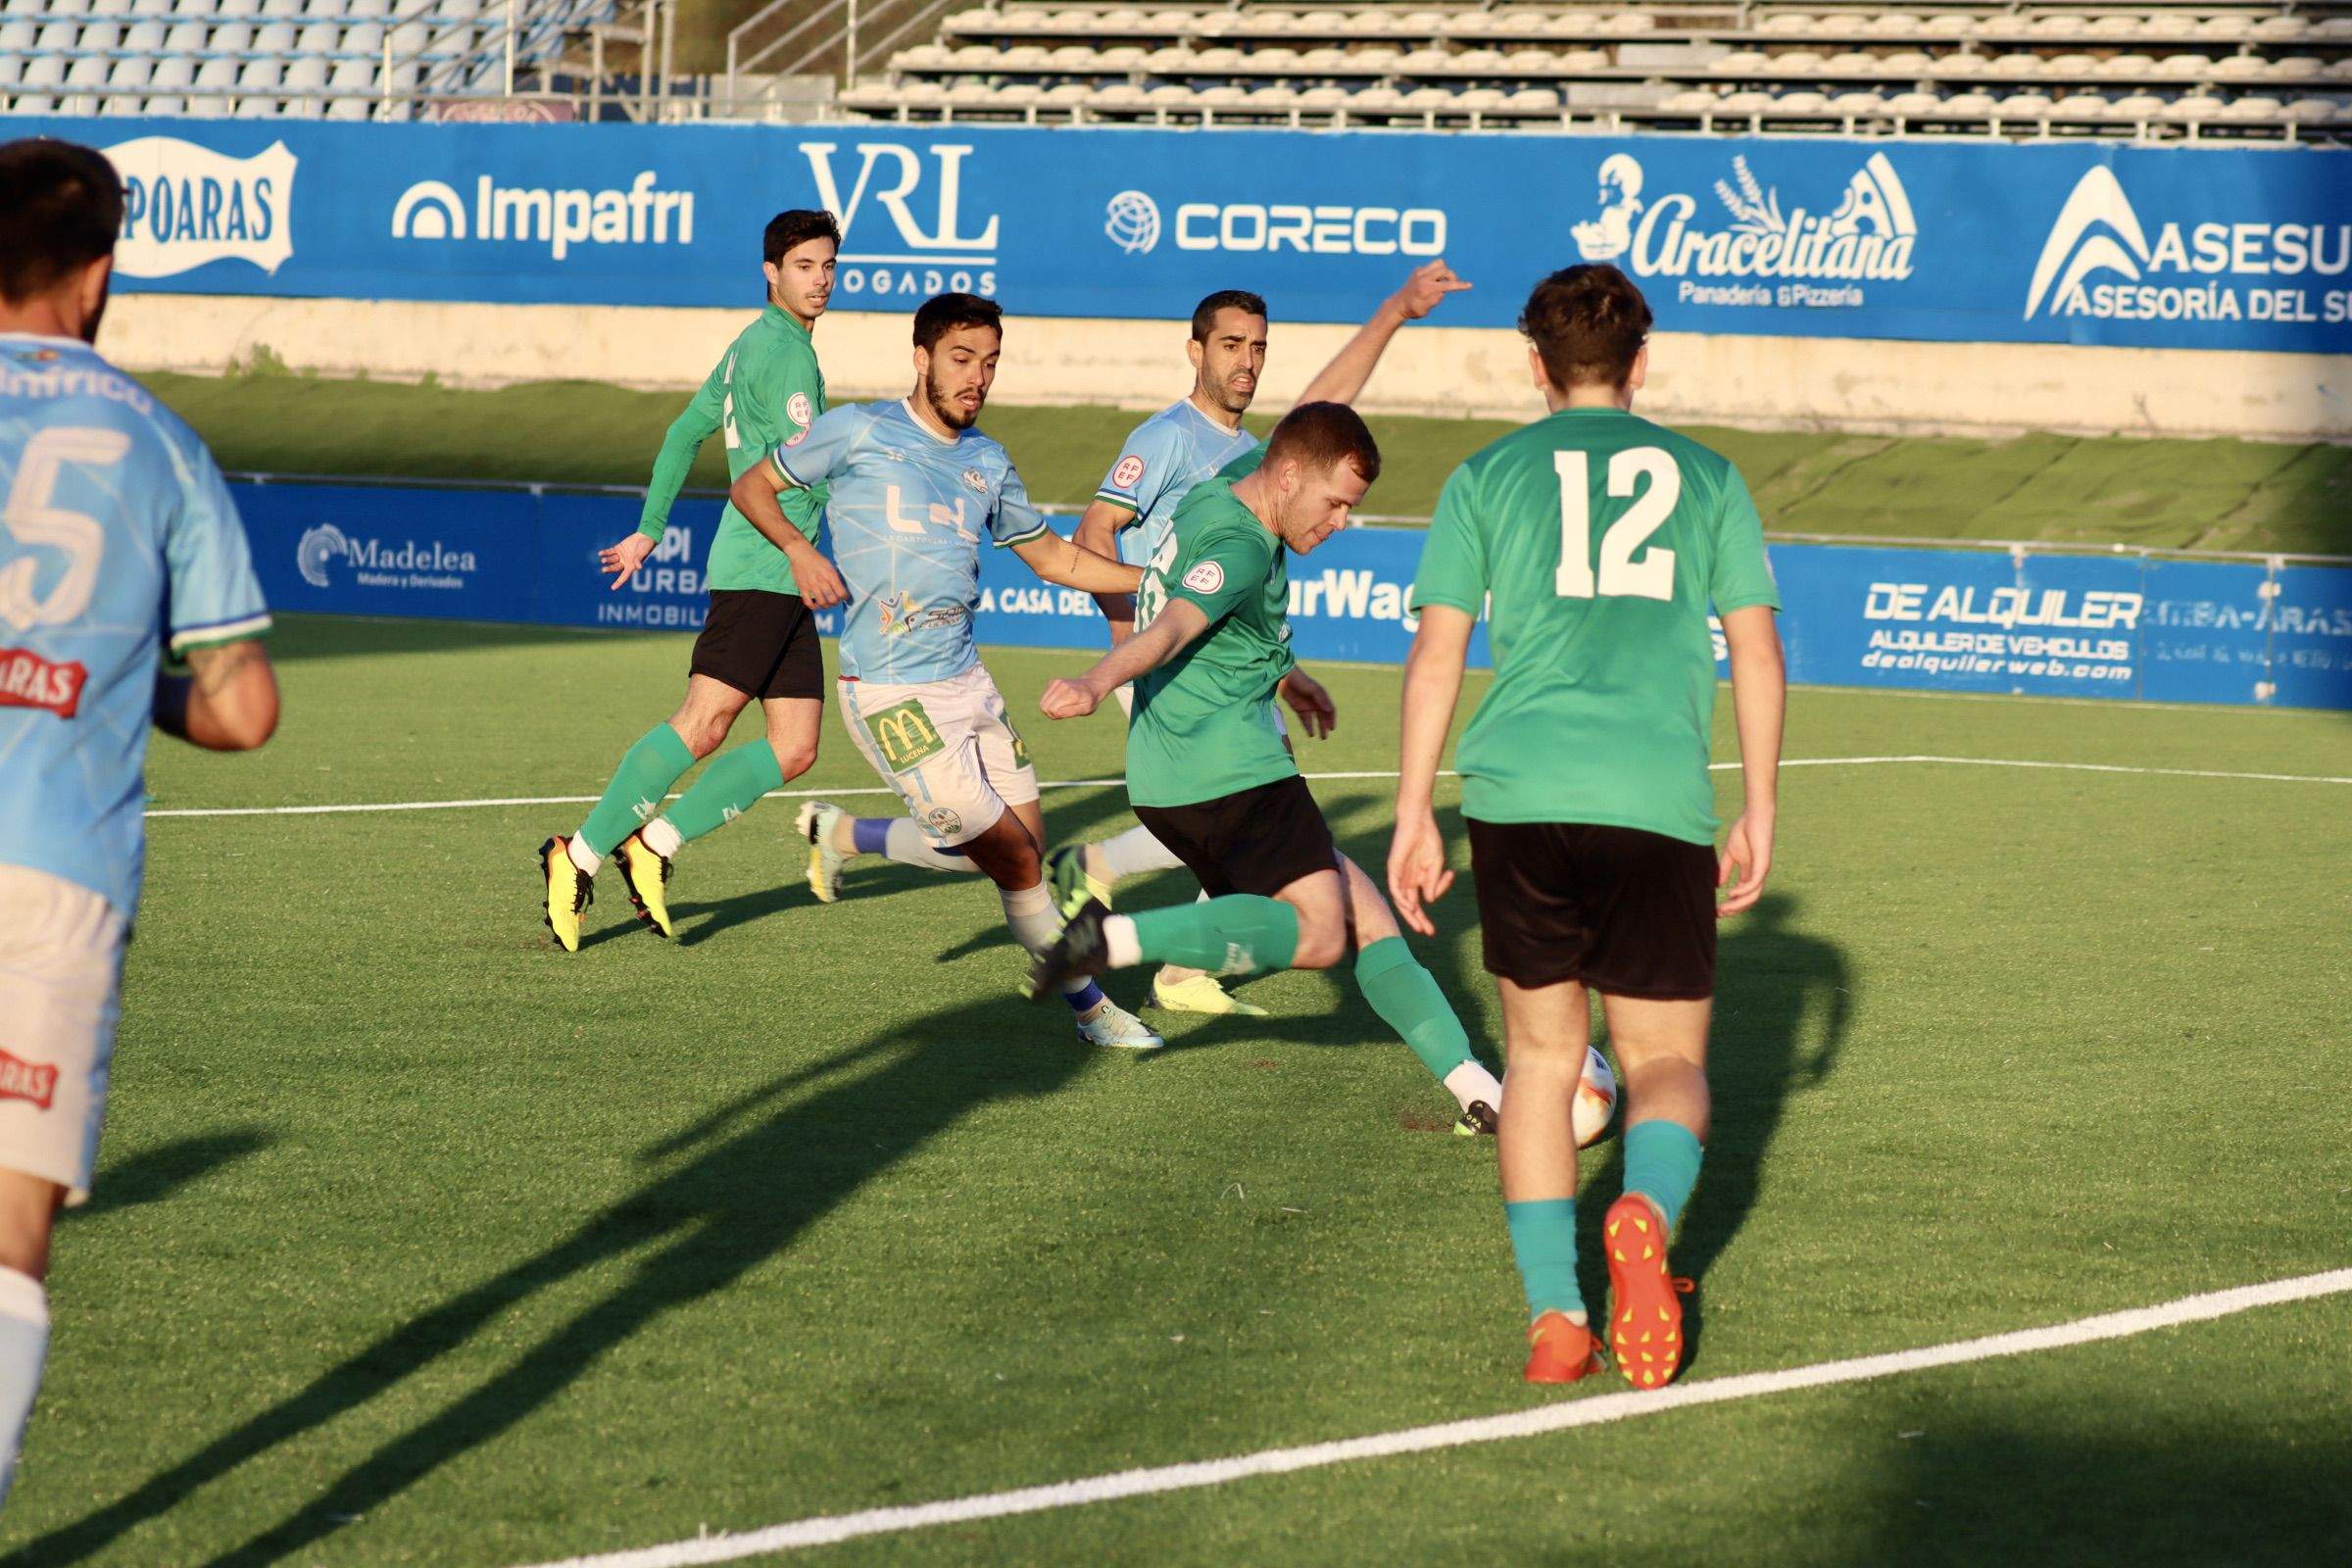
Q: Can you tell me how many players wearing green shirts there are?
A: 3